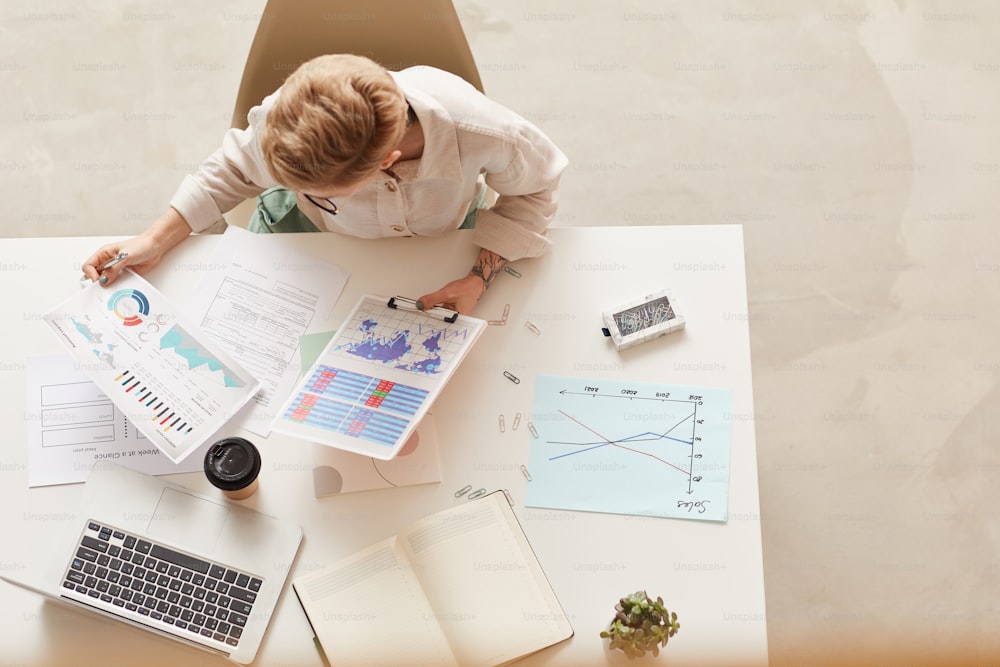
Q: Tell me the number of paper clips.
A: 12